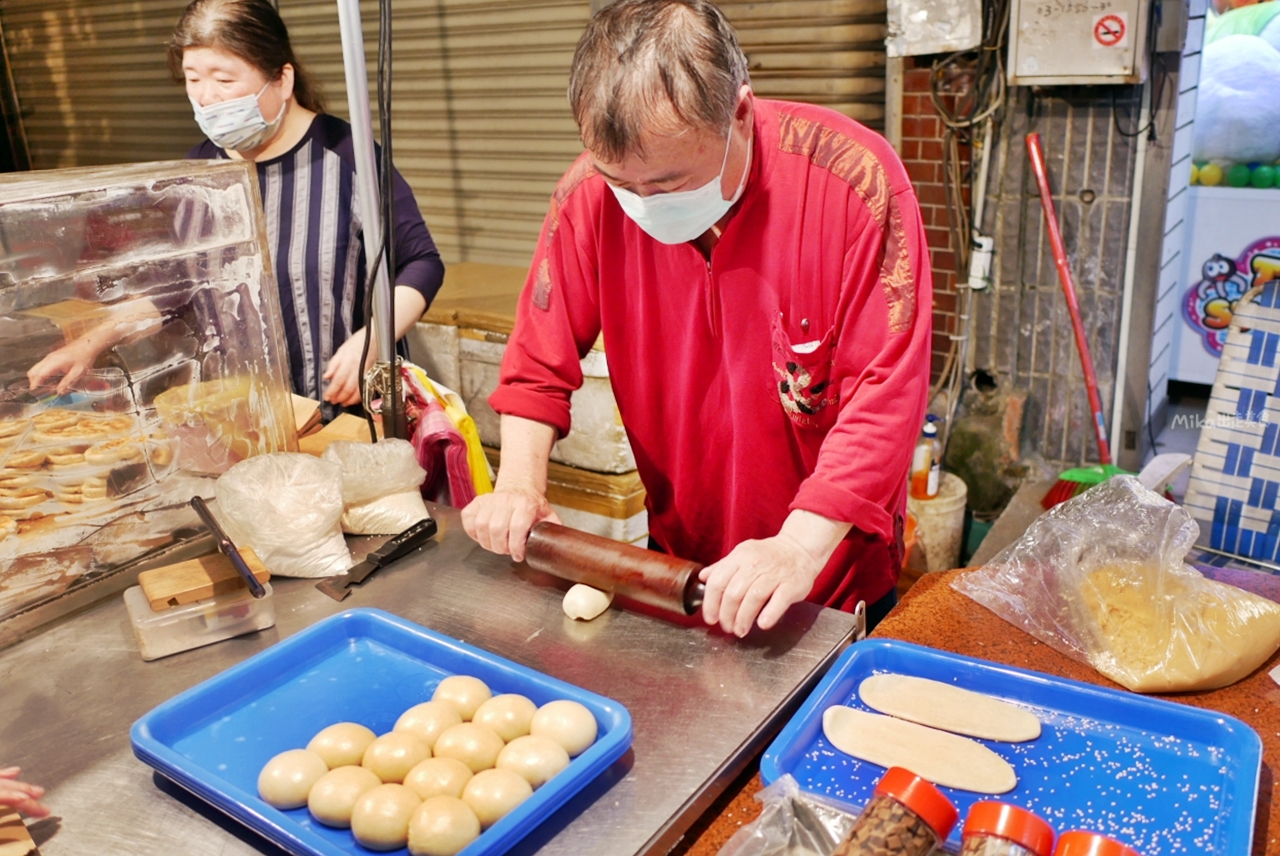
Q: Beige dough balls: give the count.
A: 14